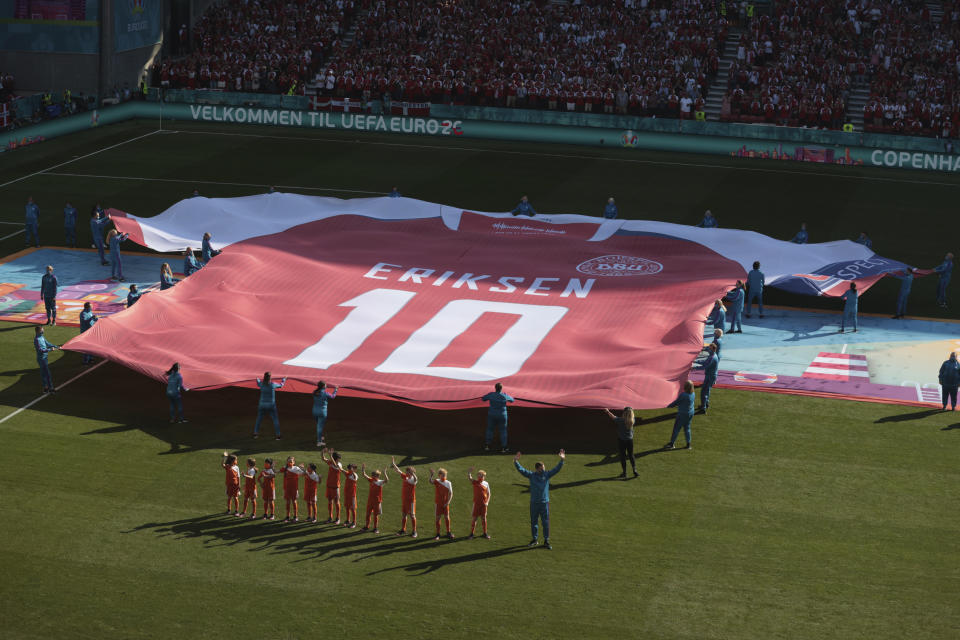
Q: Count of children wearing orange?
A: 11